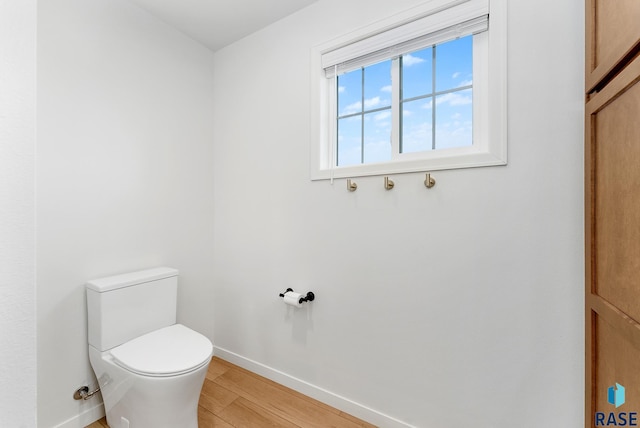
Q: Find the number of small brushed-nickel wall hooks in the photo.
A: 3